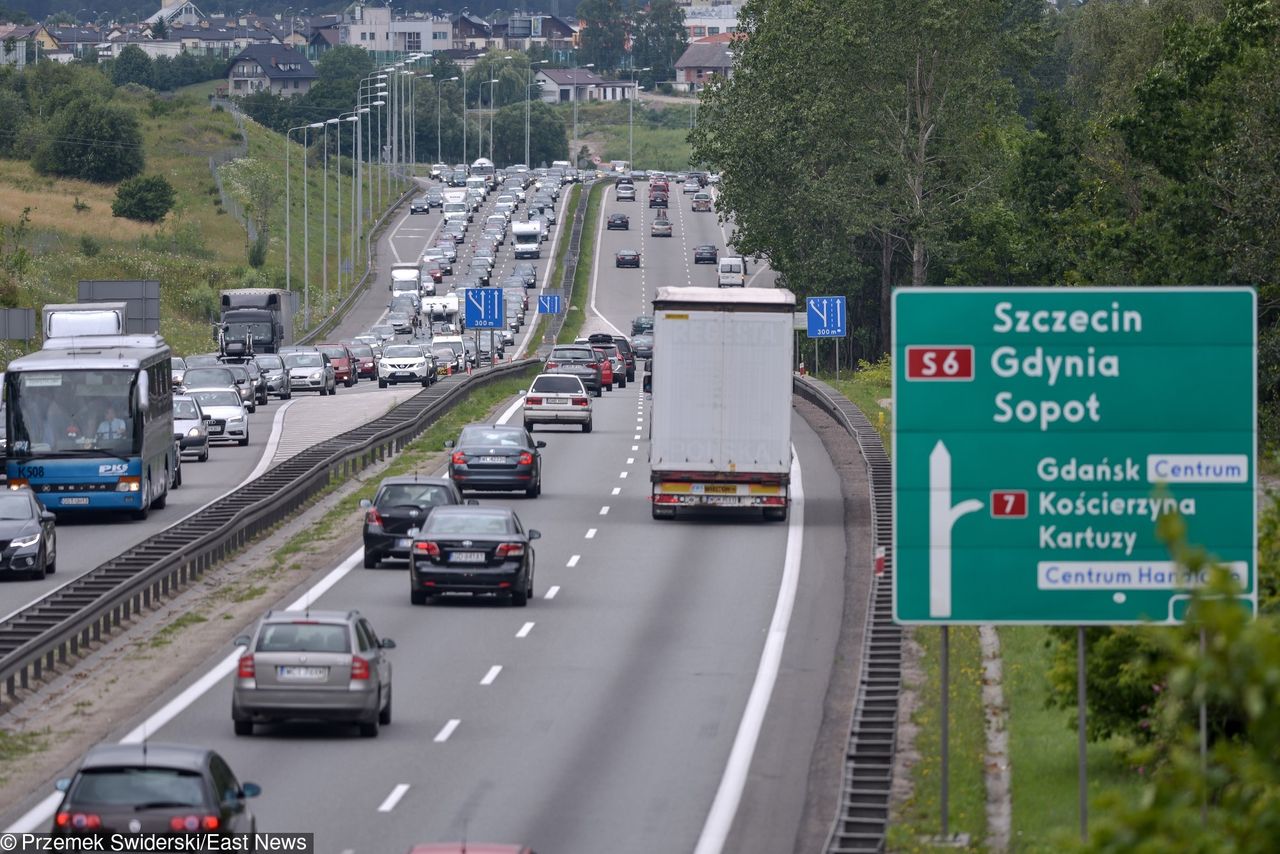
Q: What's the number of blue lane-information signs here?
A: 3